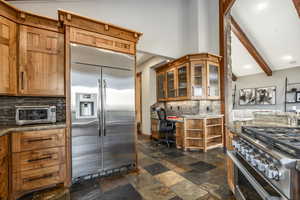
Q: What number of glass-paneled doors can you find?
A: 5